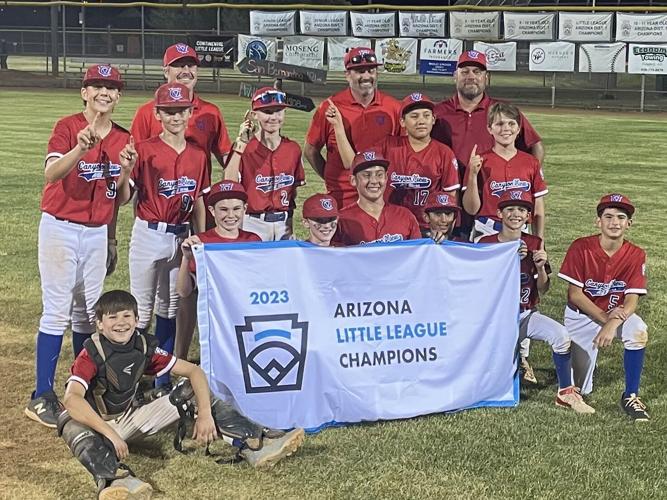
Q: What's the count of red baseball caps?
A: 13